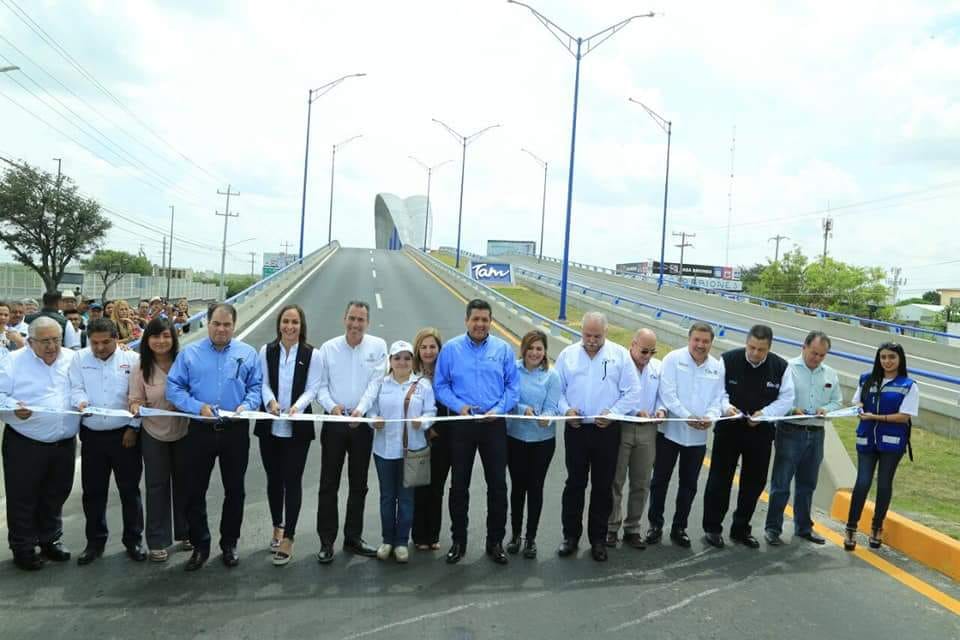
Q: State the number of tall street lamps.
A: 7